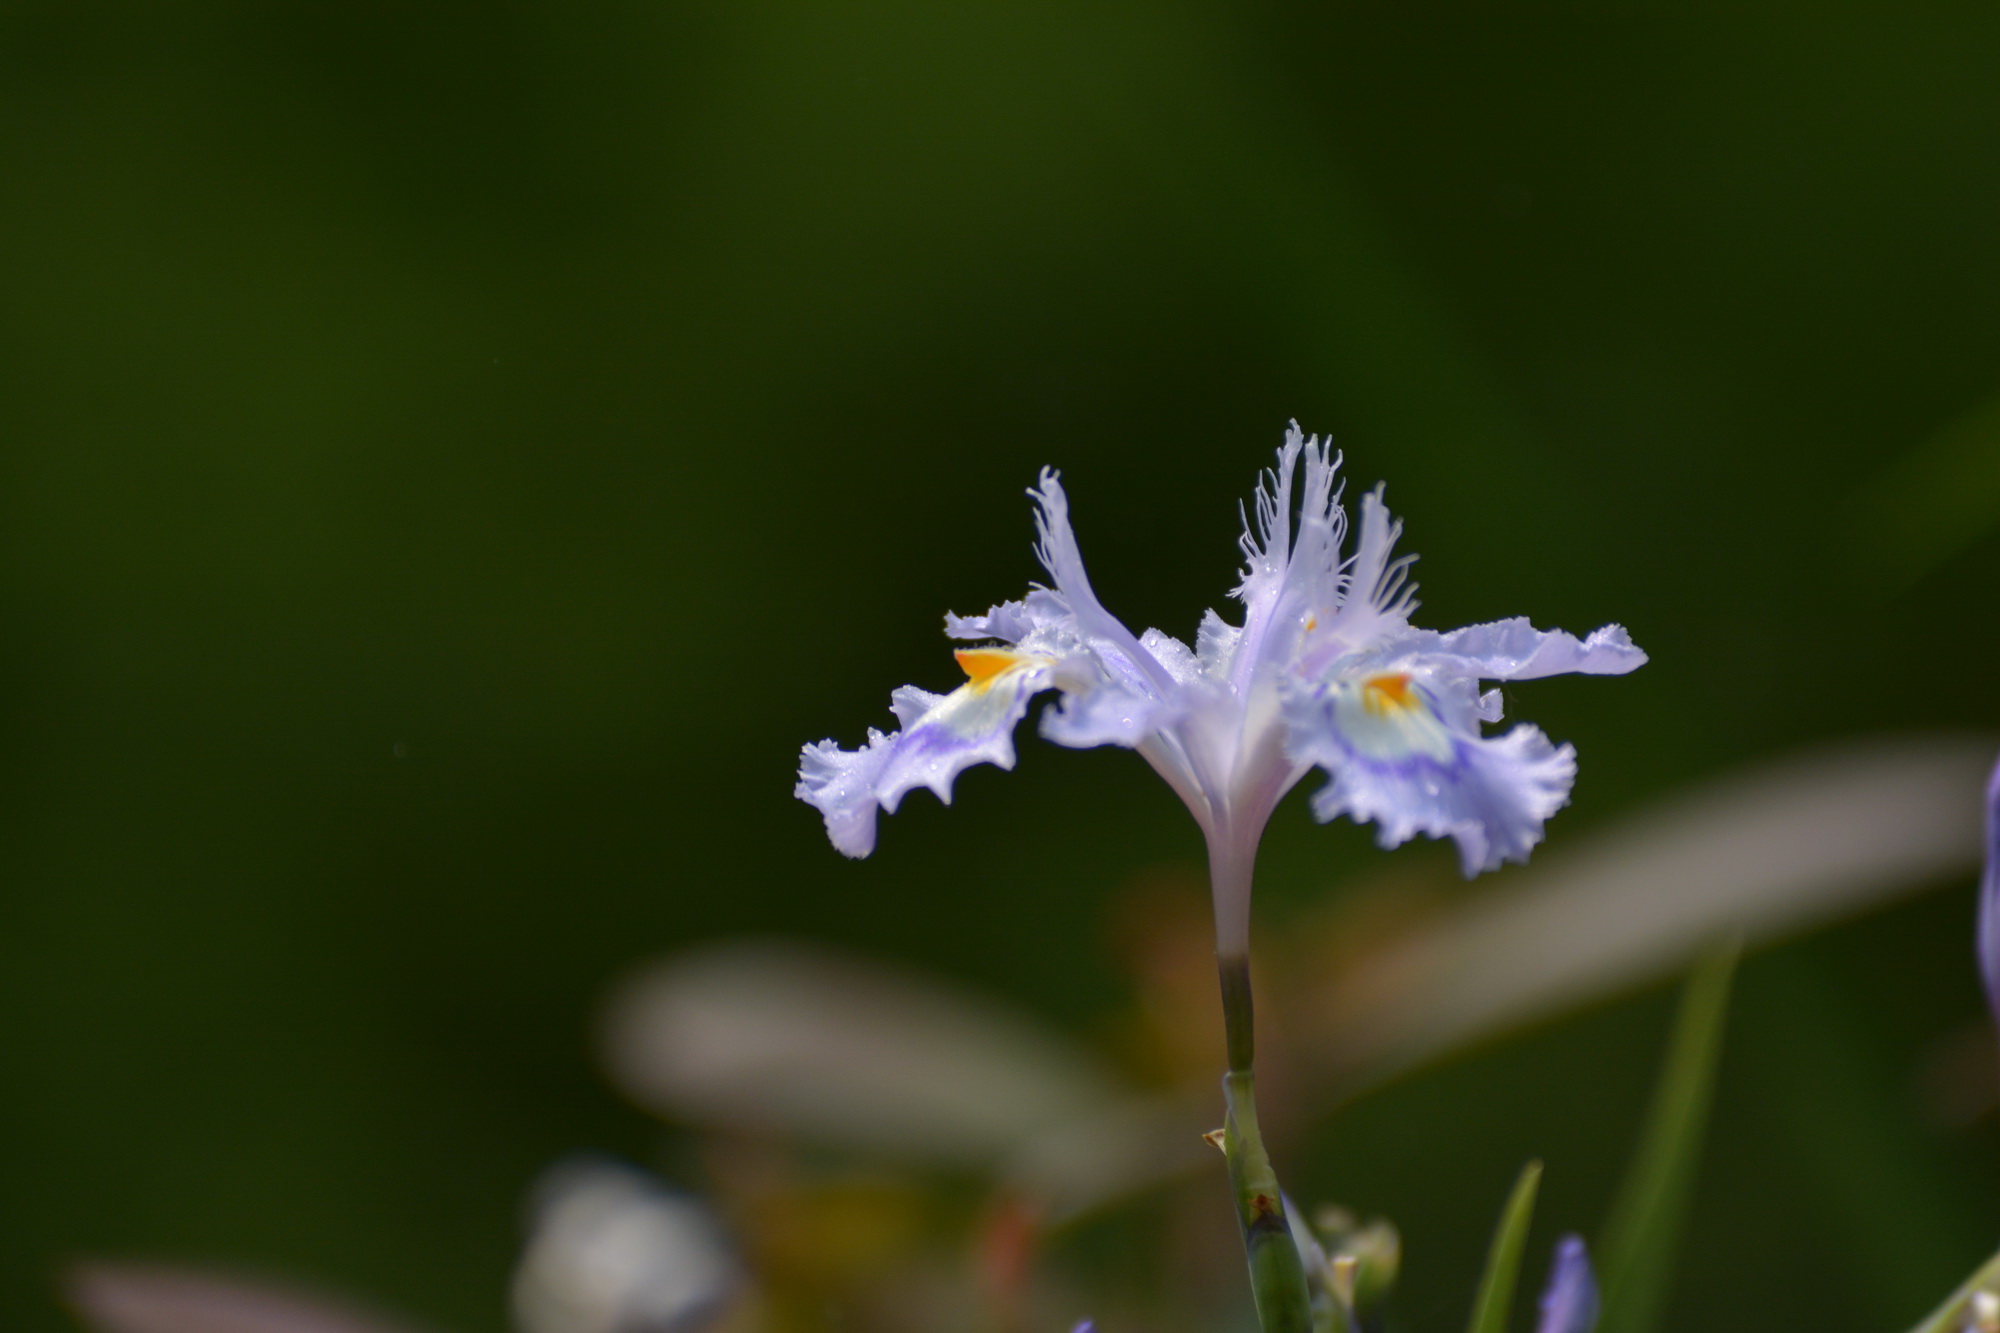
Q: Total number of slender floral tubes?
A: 1